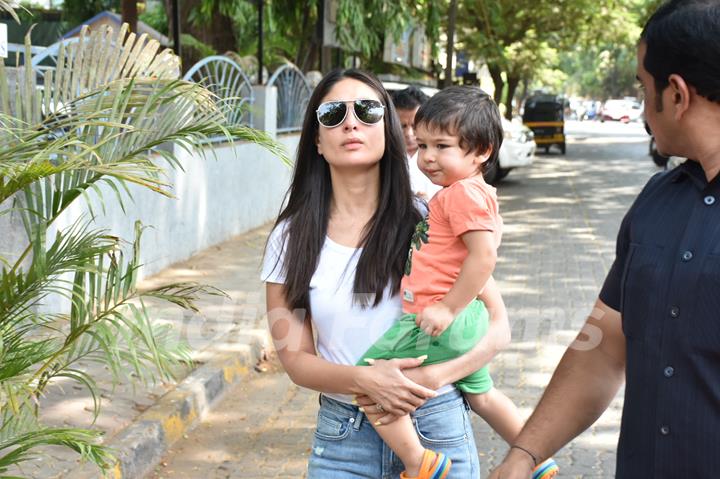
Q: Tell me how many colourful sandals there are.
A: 2